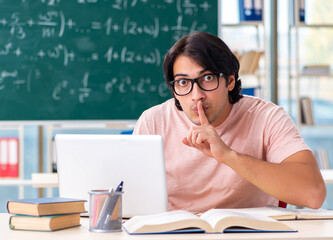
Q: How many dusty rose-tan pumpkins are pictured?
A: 0